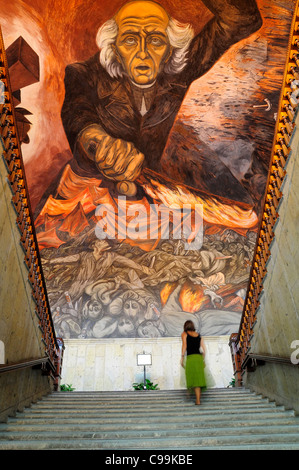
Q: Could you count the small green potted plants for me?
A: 3